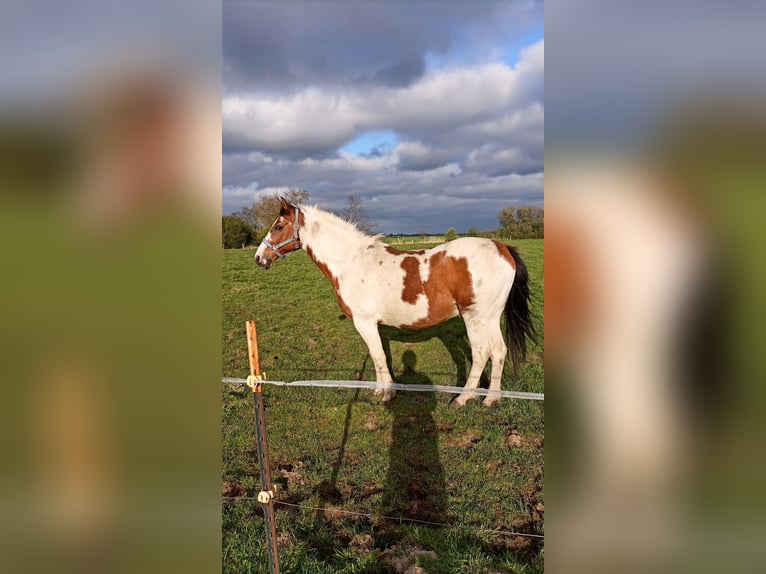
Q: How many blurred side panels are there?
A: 2